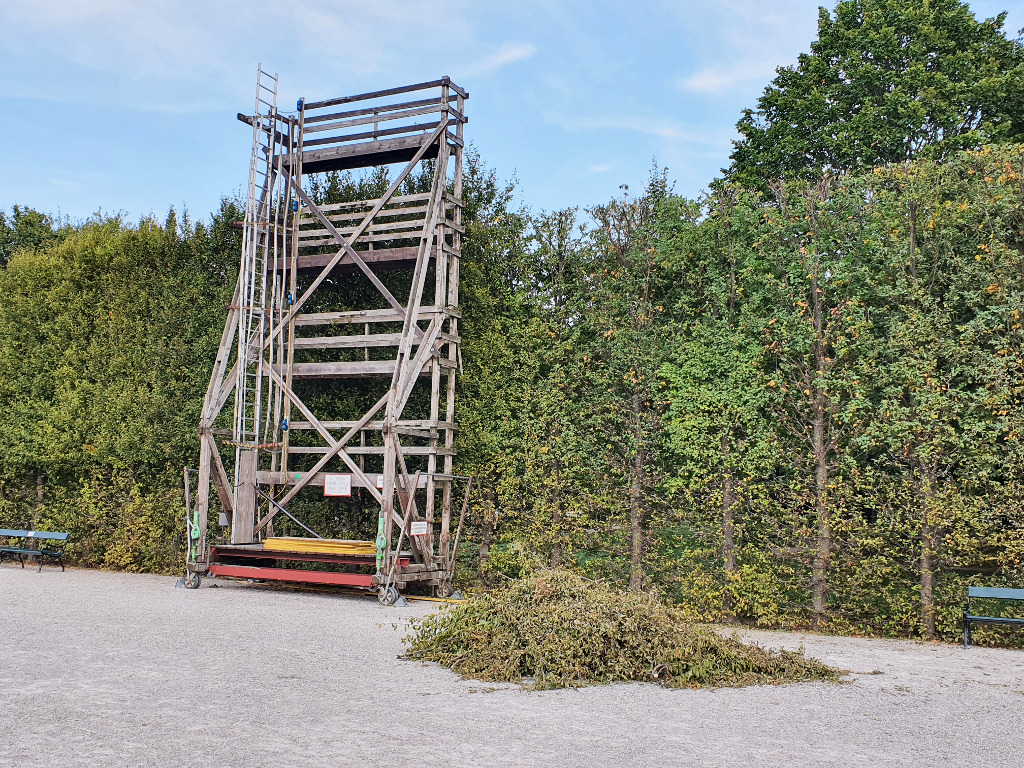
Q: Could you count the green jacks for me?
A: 2